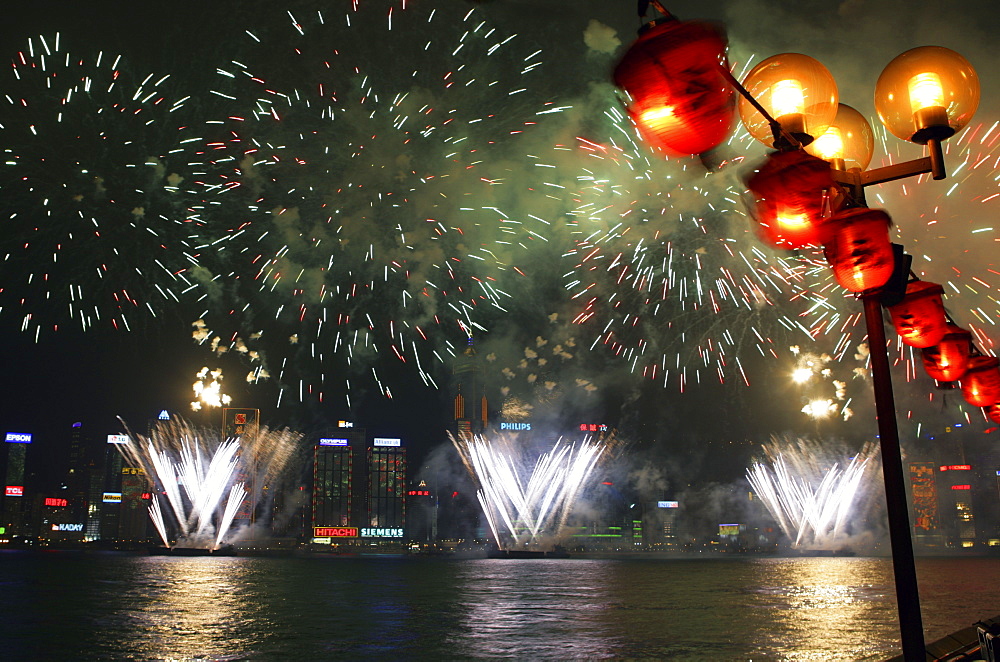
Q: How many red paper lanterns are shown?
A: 7